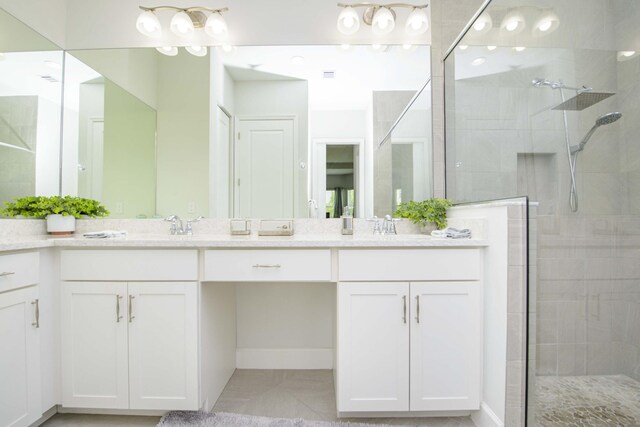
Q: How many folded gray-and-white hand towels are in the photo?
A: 2